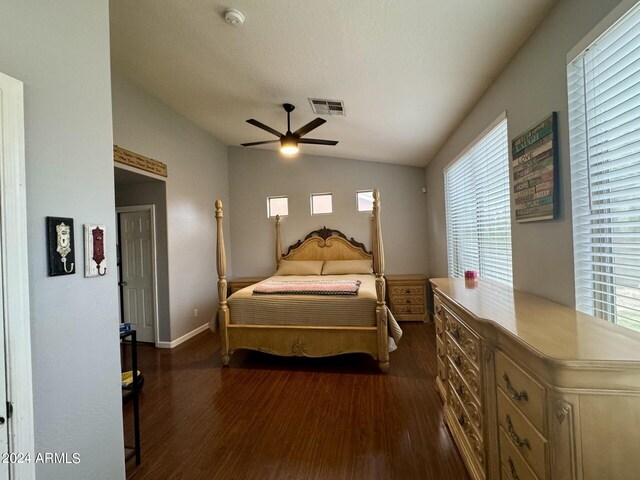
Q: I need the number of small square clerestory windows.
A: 3